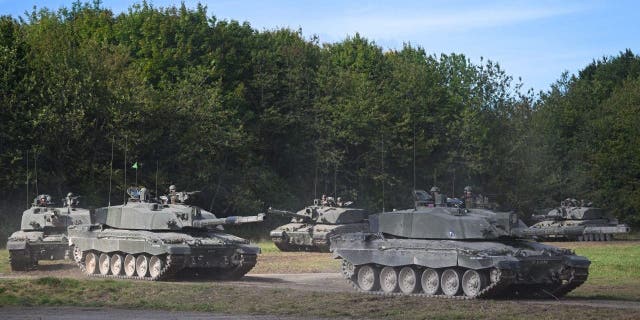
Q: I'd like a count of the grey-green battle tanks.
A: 5